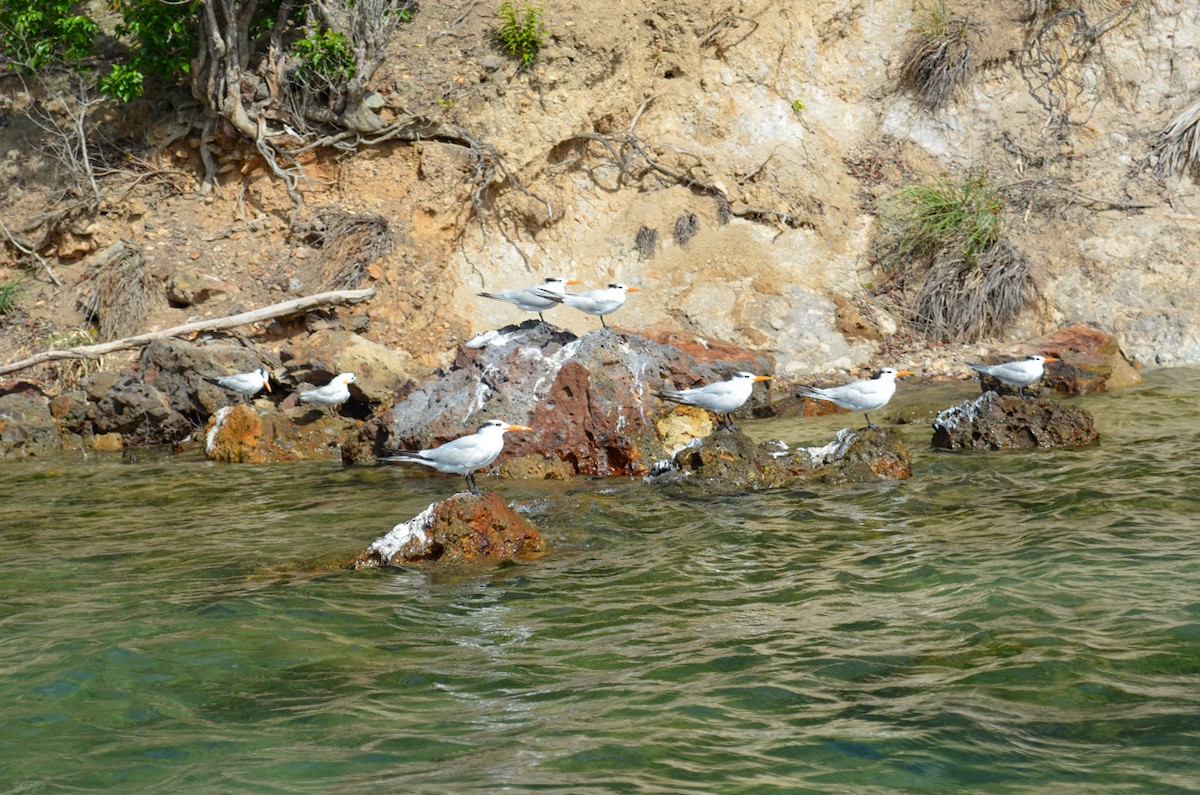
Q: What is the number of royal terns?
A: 8